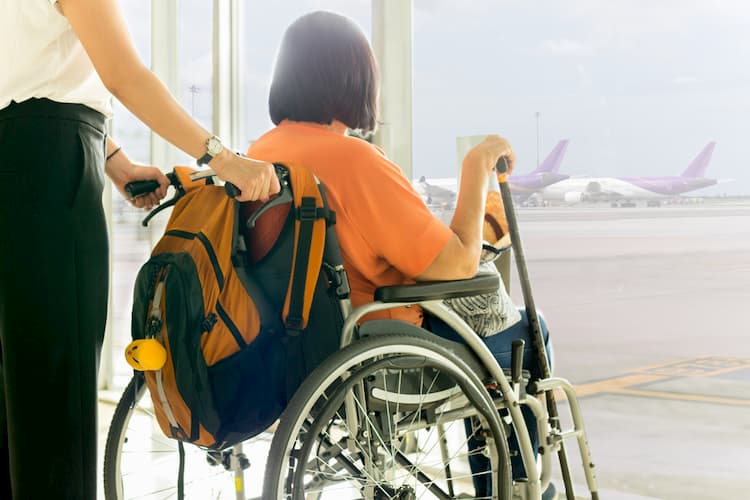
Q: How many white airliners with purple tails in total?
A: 2